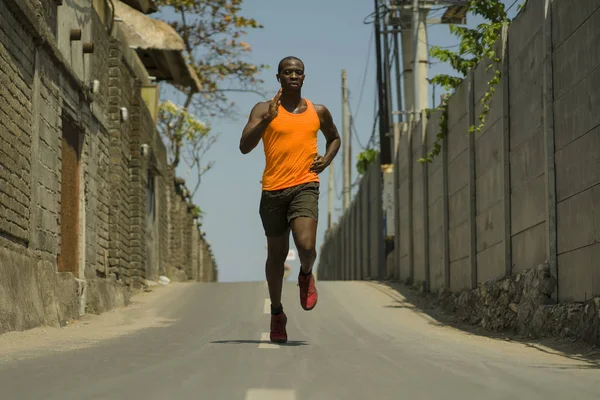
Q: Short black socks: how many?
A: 2